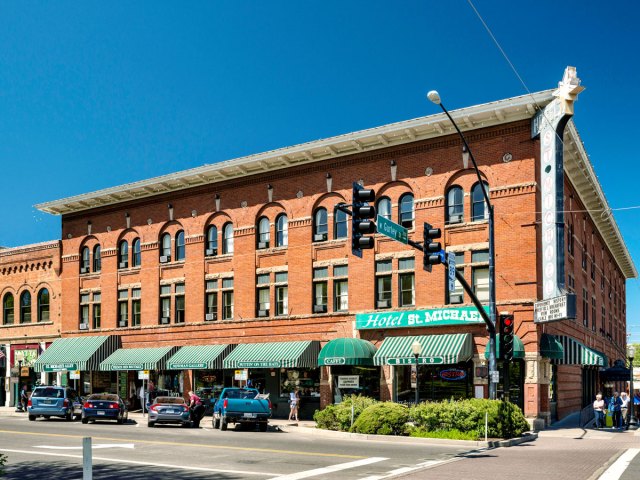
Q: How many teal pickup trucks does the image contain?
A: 1